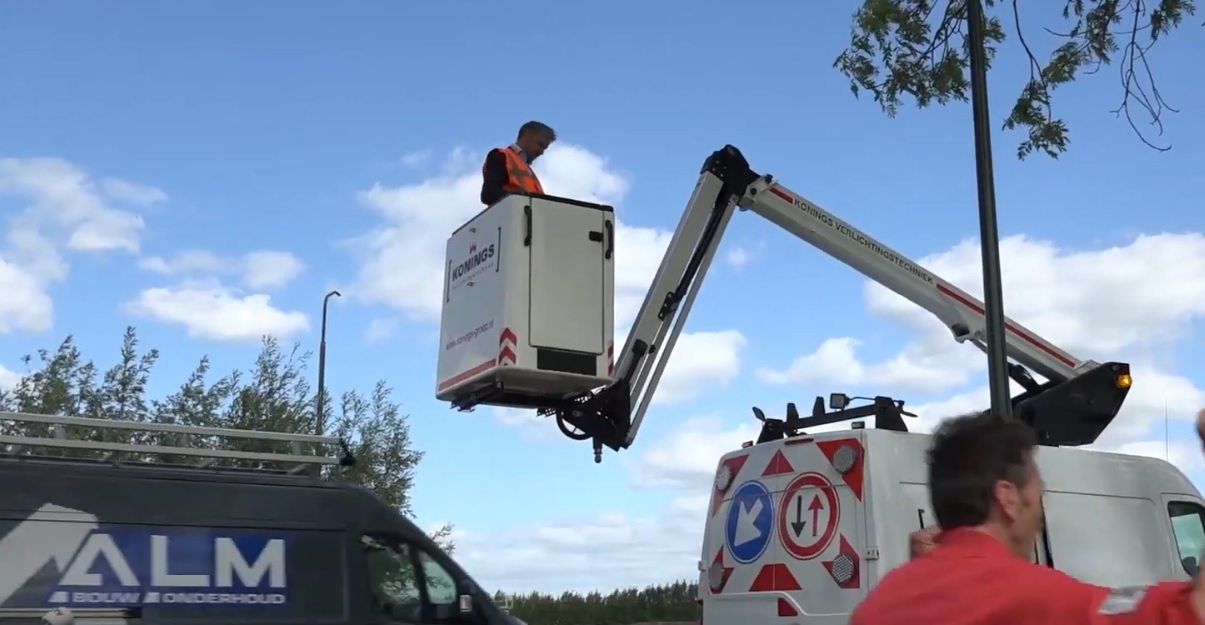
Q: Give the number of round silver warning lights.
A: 4